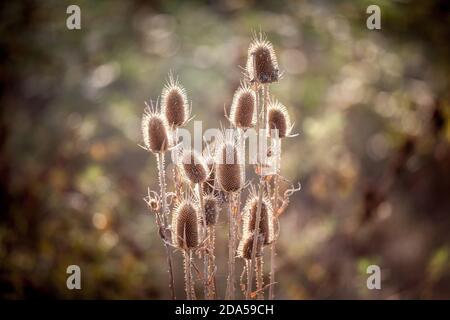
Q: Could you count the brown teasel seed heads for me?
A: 12